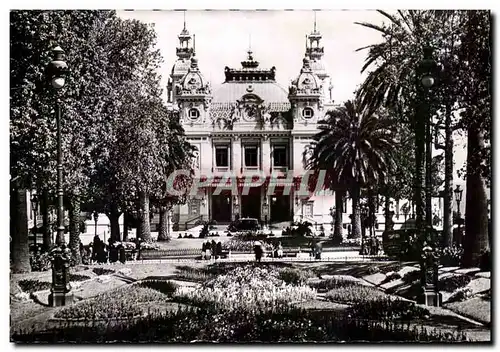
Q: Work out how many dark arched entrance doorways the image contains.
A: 3